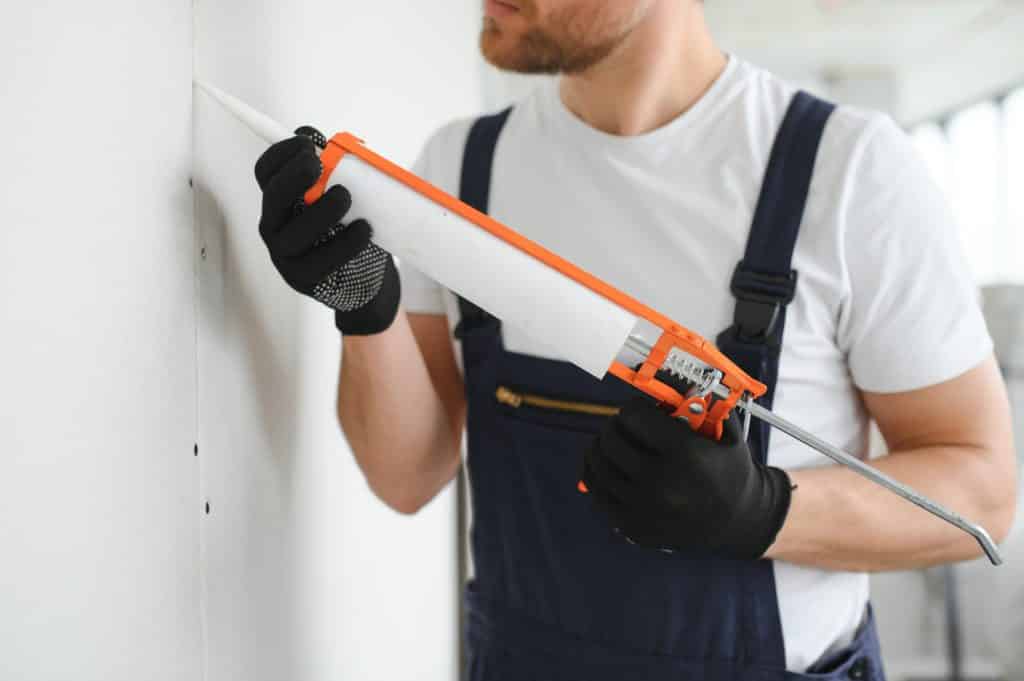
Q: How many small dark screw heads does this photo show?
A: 4